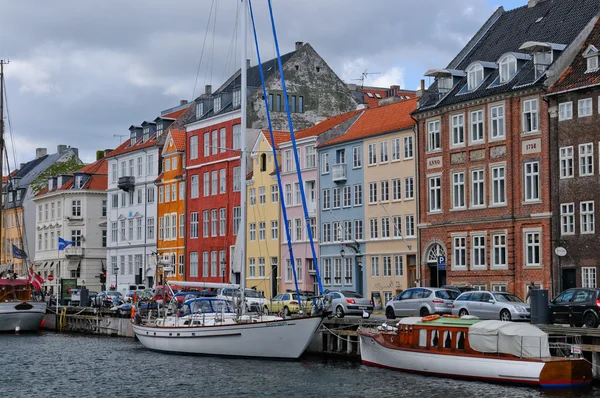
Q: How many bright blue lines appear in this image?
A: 2